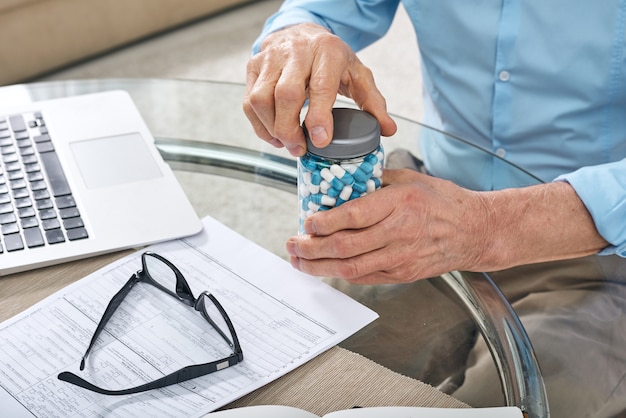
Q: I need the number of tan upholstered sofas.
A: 1